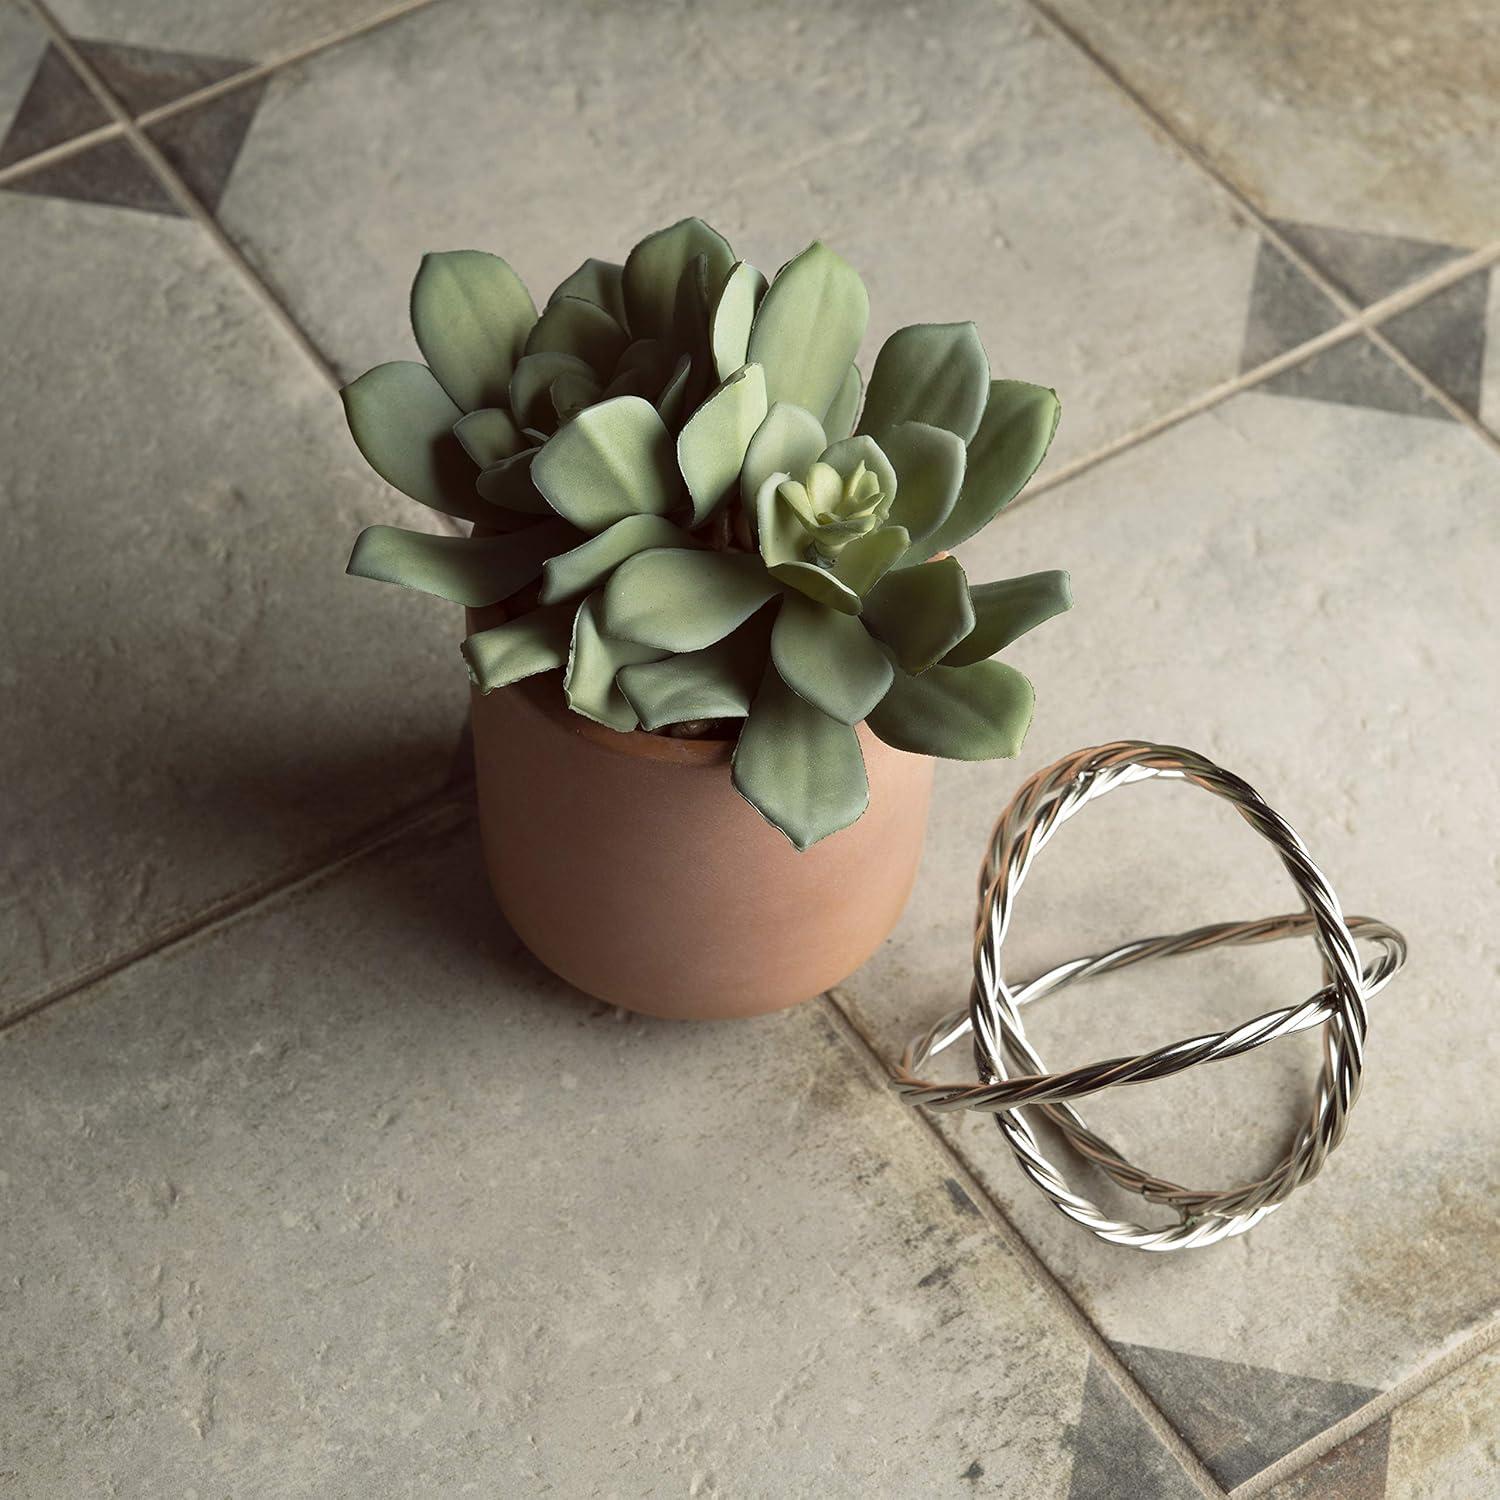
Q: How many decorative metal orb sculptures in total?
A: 1